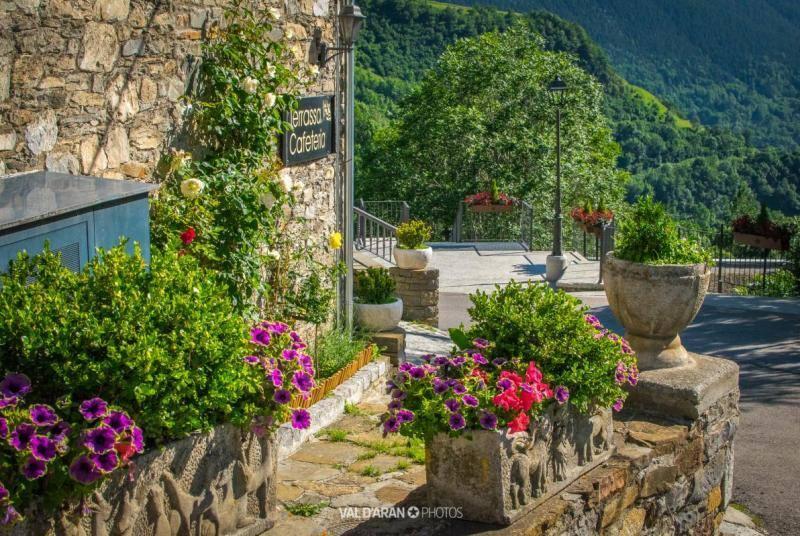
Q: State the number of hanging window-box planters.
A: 3